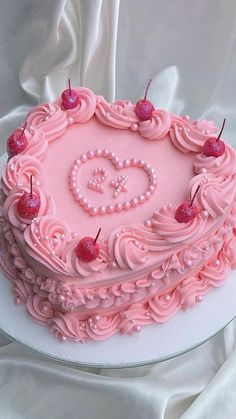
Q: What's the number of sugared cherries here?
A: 7